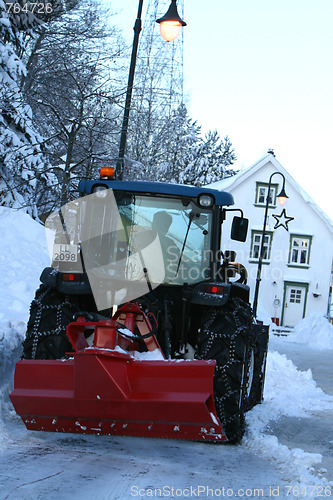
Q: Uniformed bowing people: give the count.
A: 0